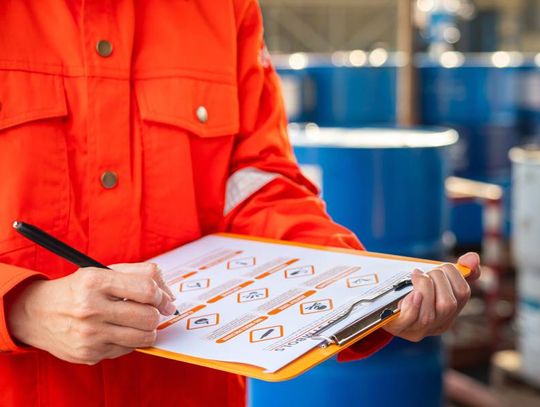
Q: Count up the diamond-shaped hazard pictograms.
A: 8